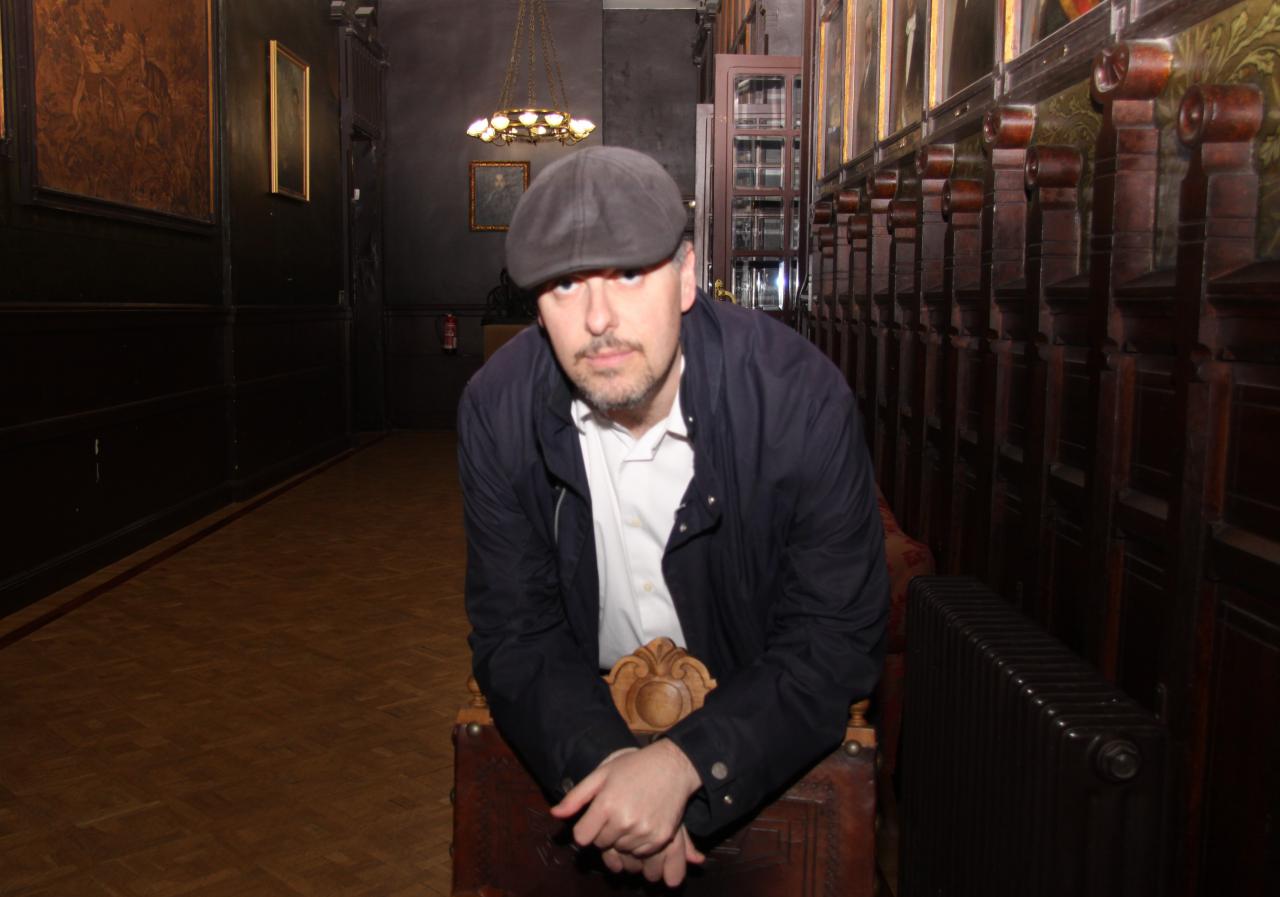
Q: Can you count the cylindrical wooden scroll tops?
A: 12